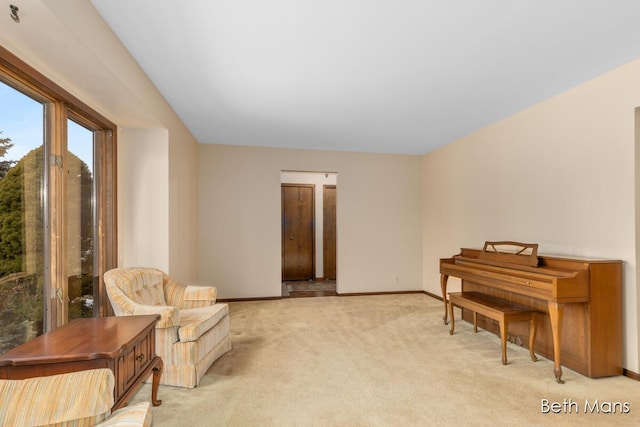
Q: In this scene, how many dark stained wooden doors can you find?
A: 2